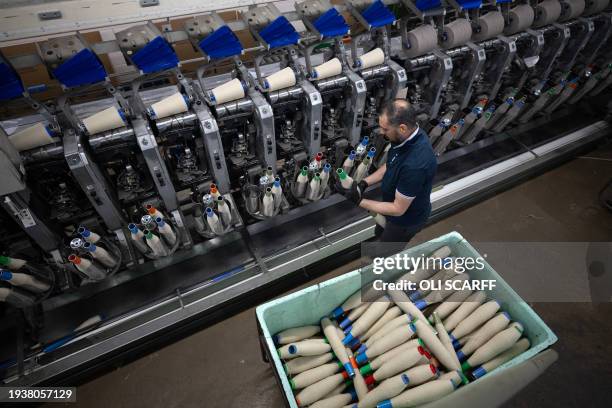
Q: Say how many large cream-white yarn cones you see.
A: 7